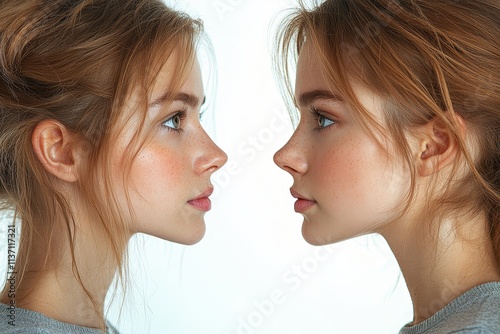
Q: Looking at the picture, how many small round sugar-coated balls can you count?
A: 0